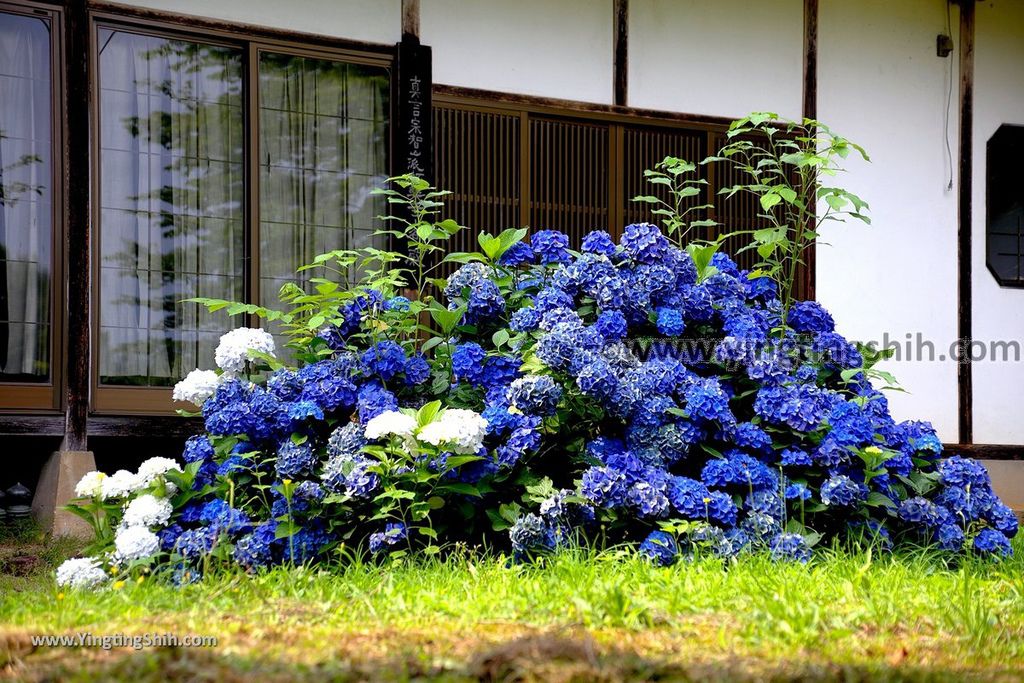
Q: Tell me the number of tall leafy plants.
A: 3